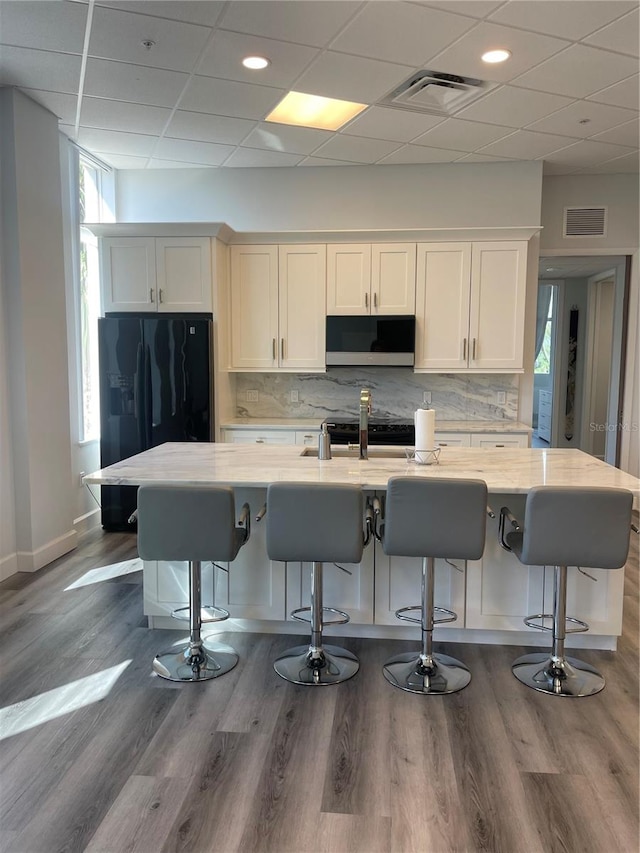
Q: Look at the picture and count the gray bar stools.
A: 4